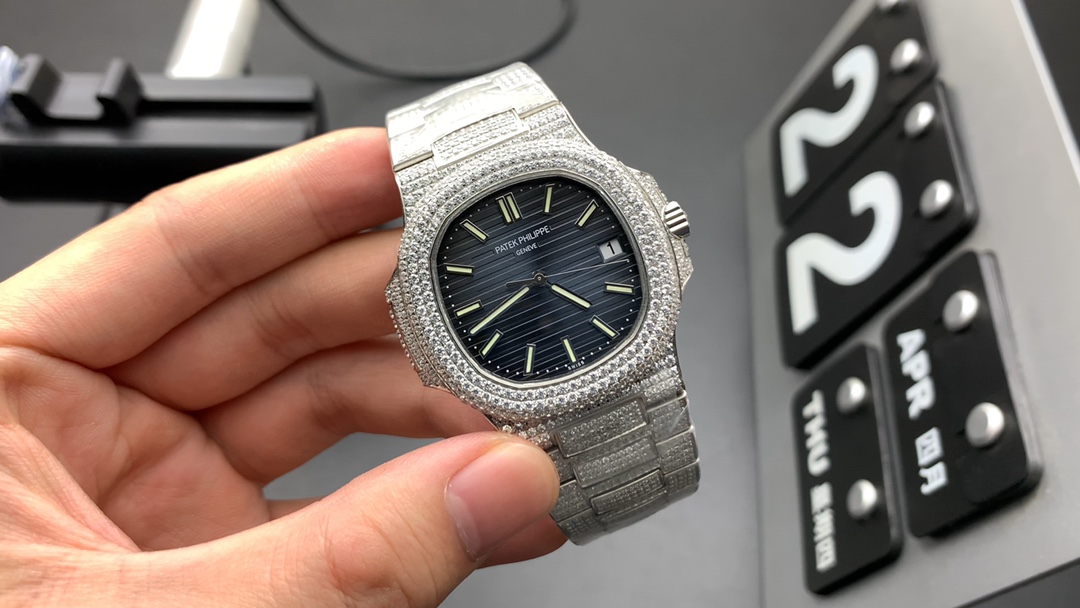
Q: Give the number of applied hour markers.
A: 11